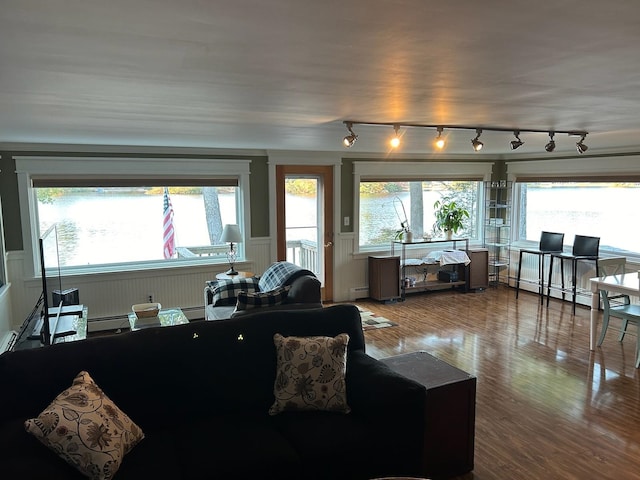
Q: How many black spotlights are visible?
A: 7